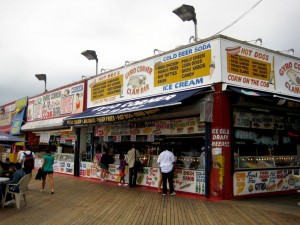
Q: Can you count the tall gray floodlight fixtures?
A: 3